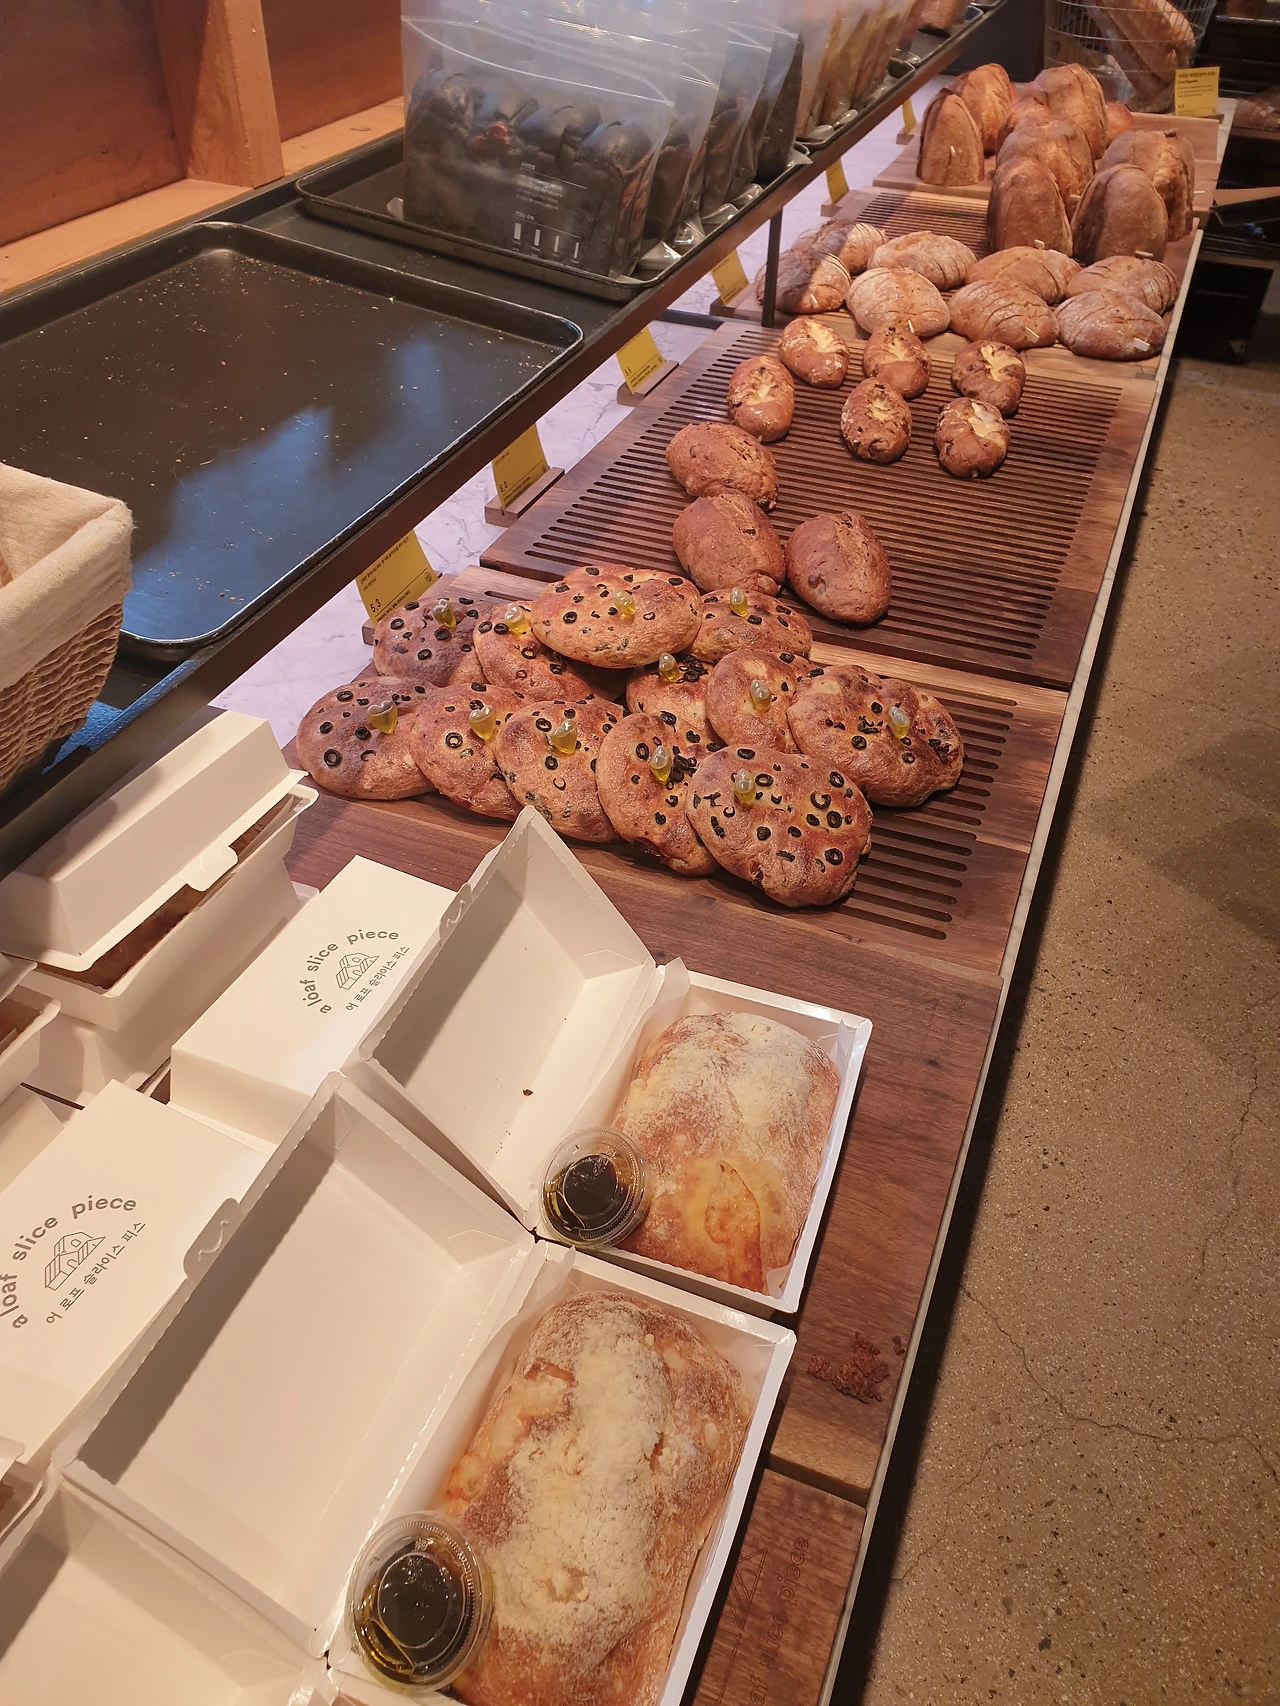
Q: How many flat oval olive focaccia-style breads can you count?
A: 12